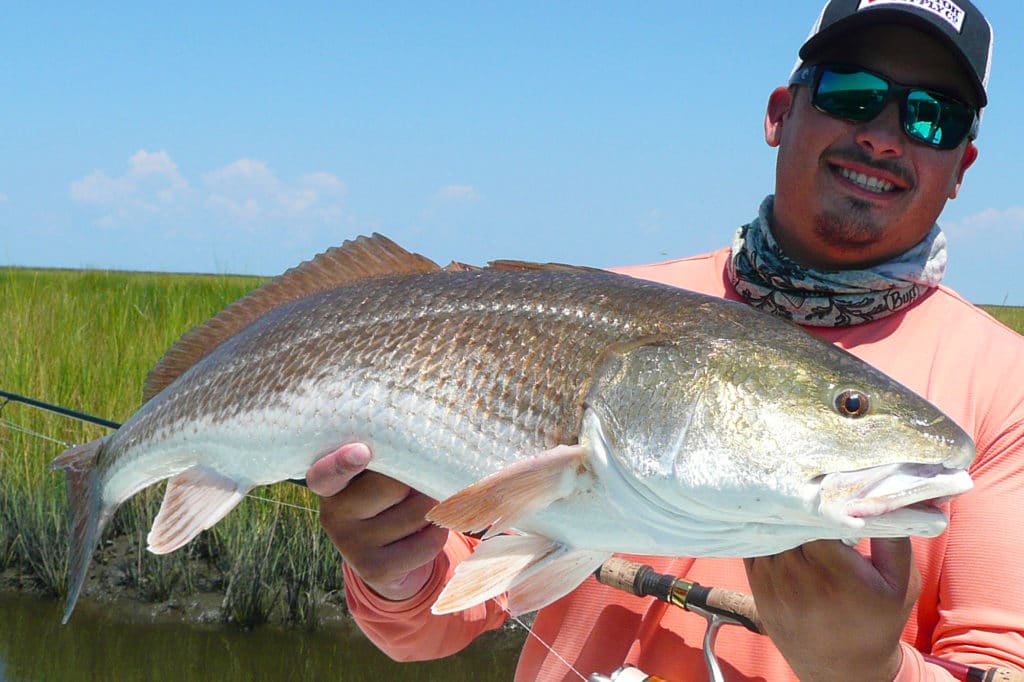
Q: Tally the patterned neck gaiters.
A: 1